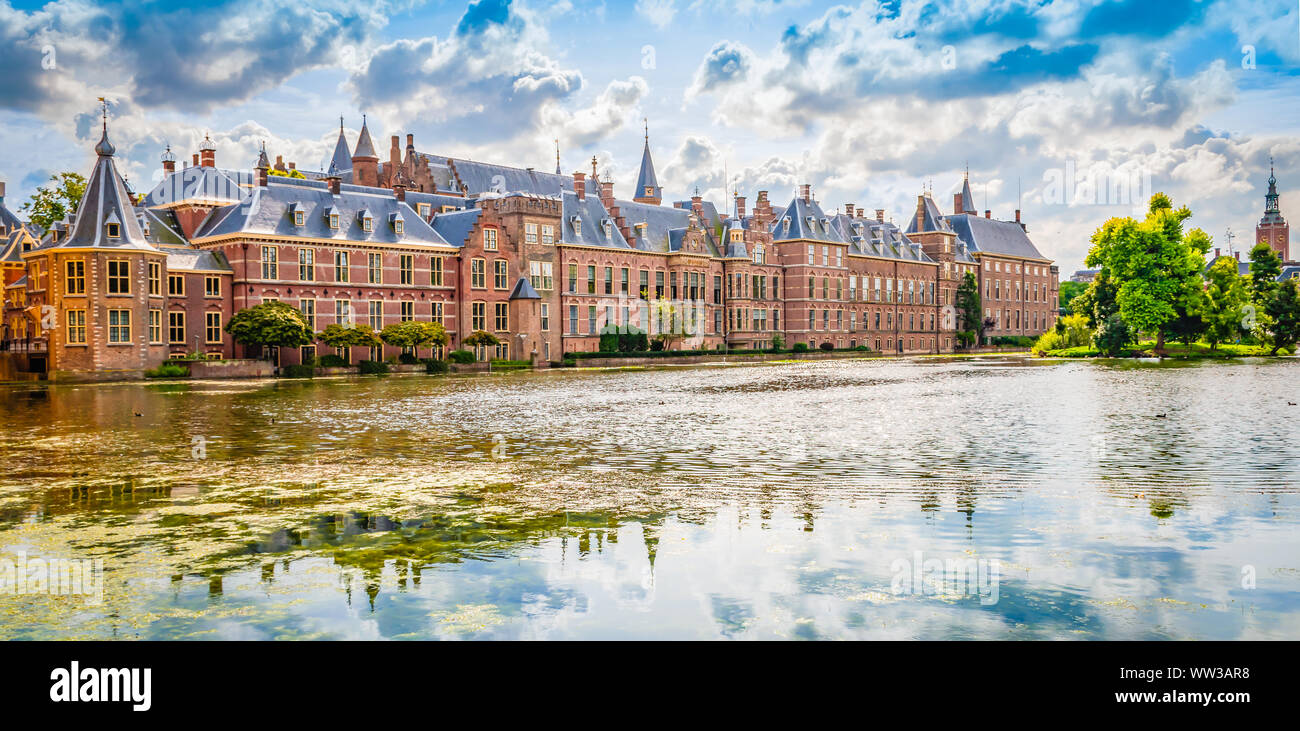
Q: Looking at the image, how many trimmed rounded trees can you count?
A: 4